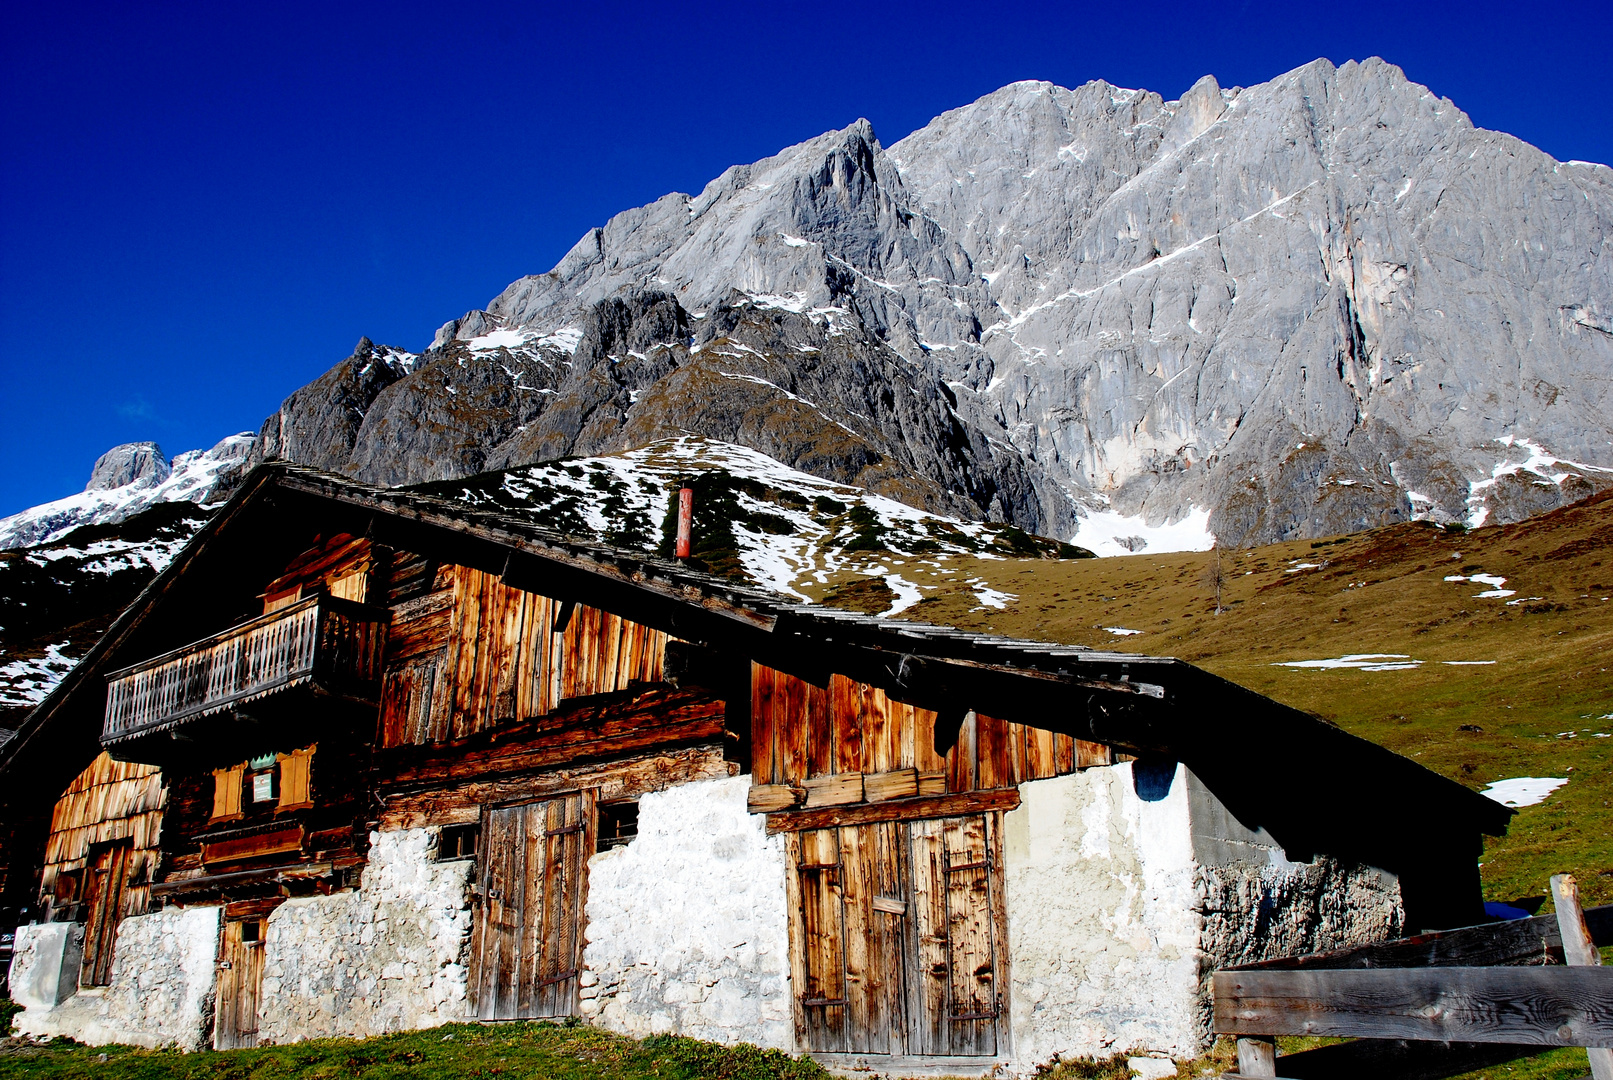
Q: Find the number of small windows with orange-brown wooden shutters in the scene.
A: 1